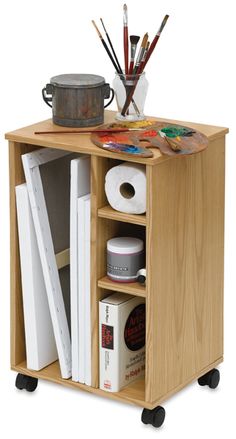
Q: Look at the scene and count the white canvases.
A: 5